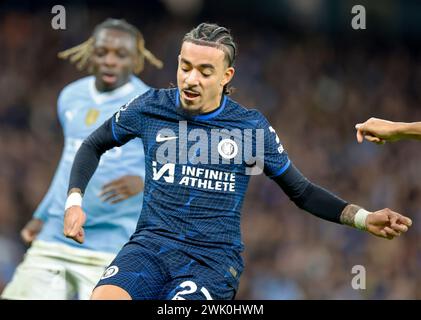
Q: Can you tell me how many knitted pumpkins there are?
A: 0